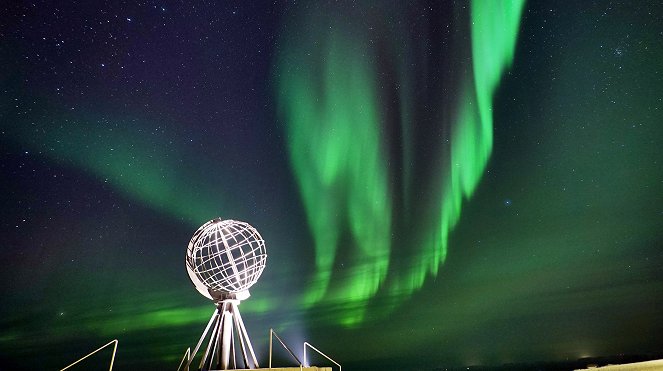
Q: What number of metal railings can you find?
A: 4